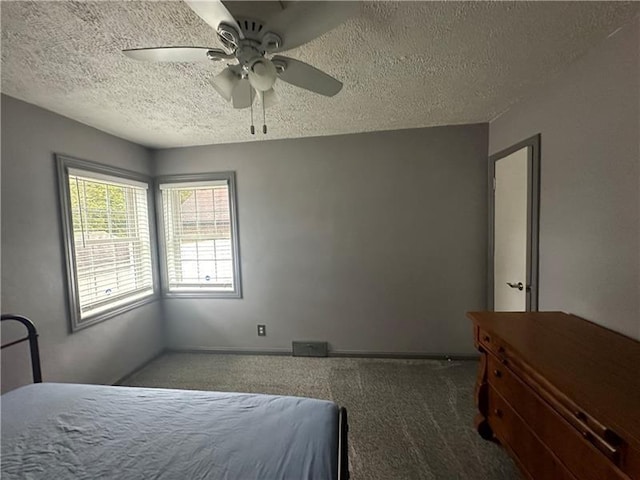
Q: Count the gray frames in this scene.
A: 3